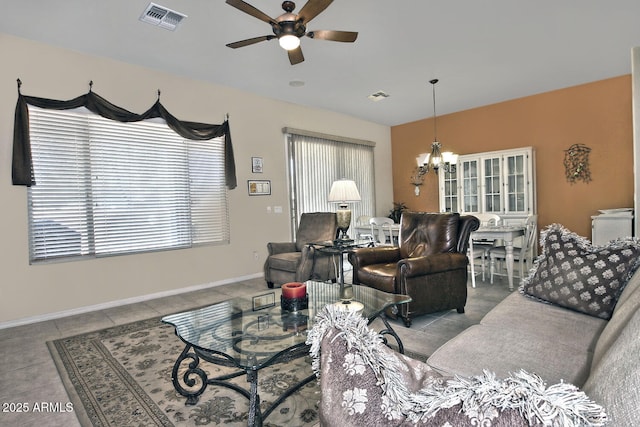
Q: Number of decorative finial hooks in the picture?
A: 4